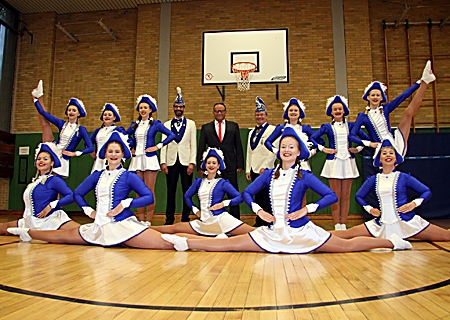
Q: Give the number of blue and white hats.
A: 13